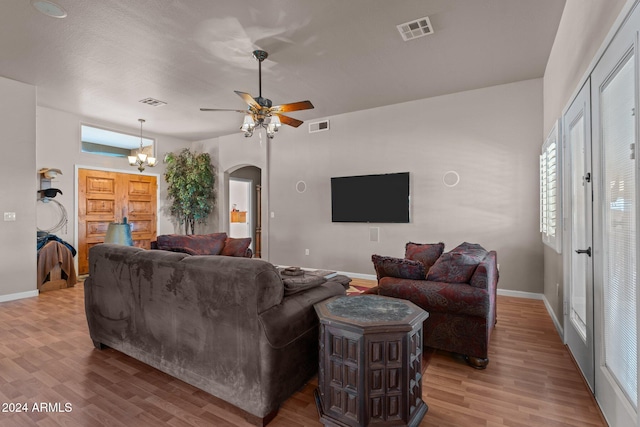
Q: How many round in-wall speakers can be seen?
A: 2